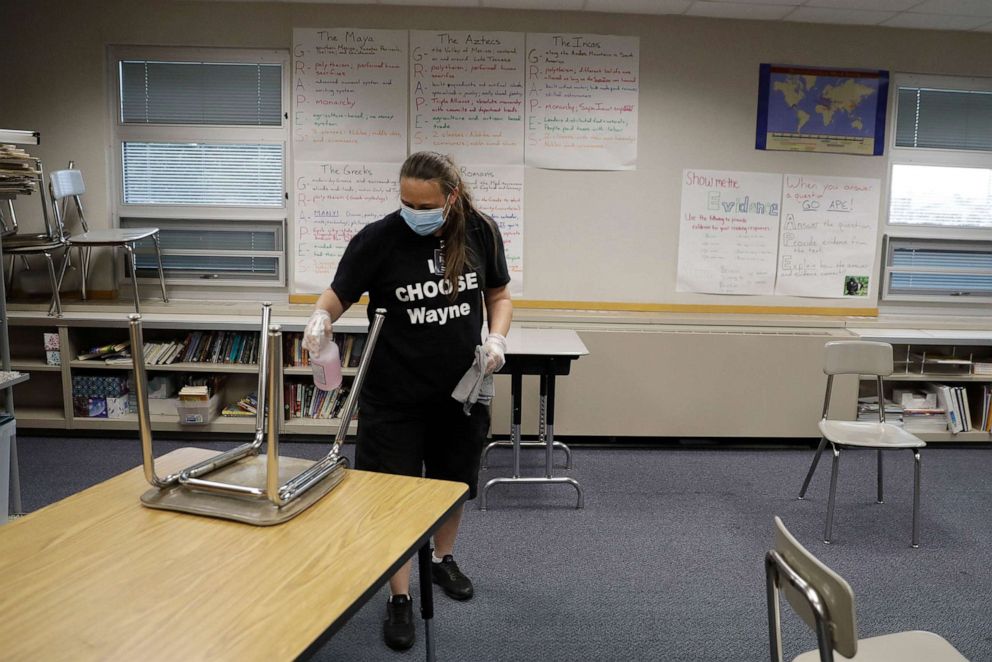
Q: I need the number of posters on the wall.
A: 8